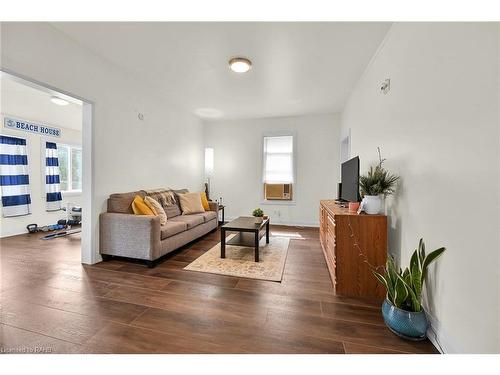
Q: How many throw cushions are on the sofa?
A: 4